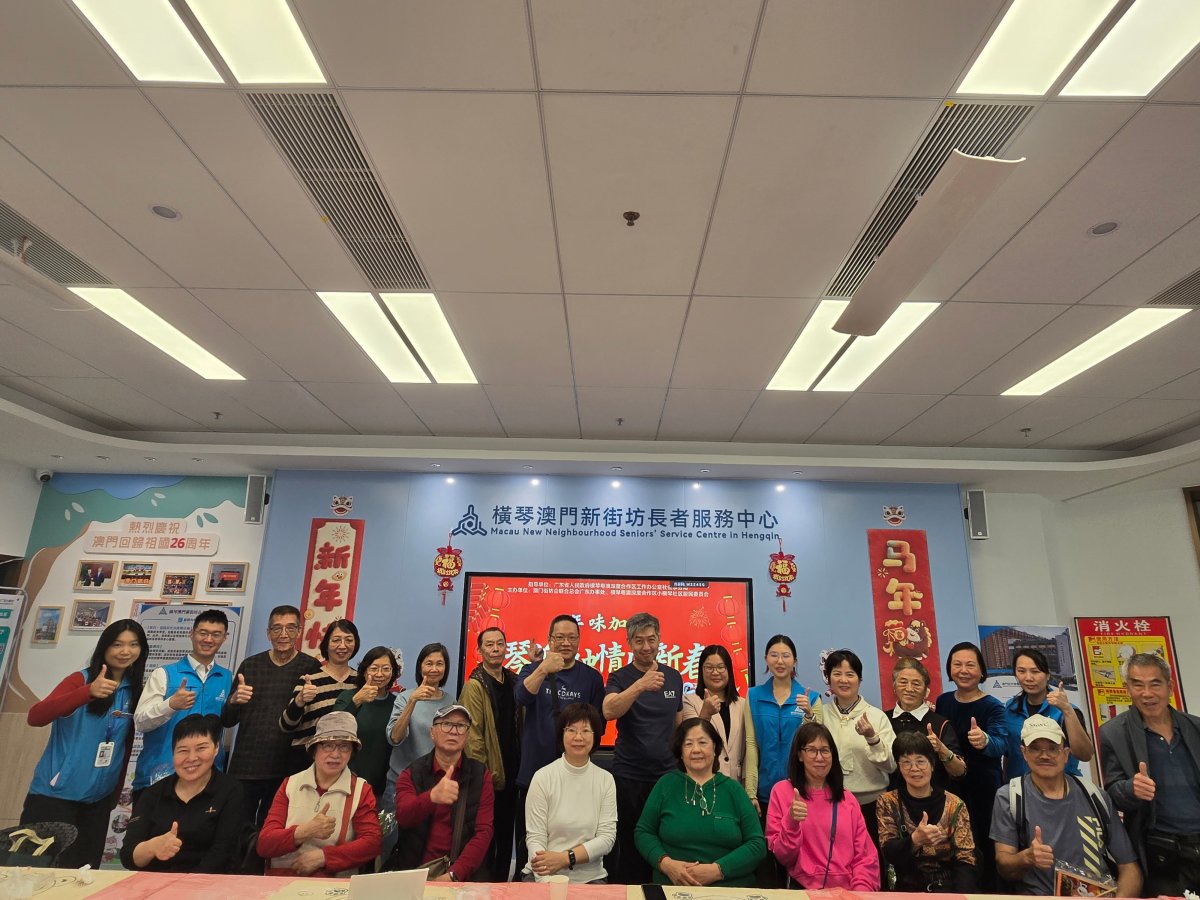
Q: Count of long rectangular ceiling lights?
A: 10